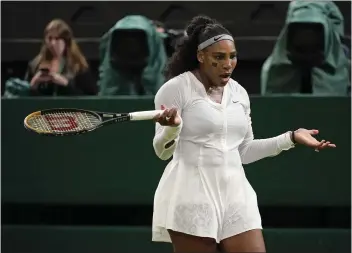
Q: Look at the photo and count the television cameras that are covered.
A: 2